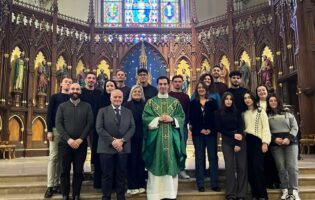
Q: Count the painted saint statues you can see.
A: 10